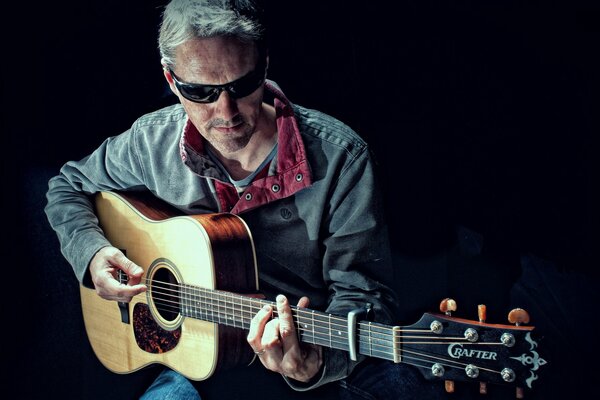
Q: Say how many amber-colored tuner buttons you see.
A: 6